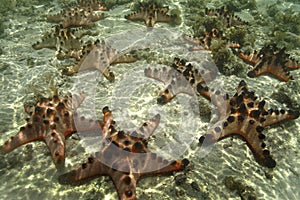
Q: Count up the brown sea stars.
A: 12